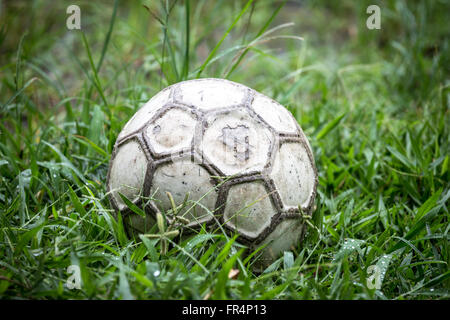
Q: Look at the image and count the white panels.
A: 11